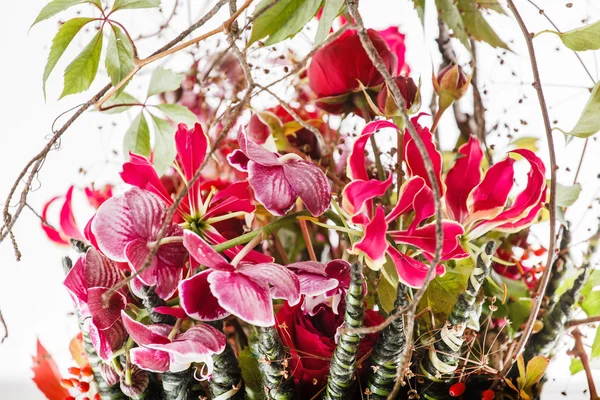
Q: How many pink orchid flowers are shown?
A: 6